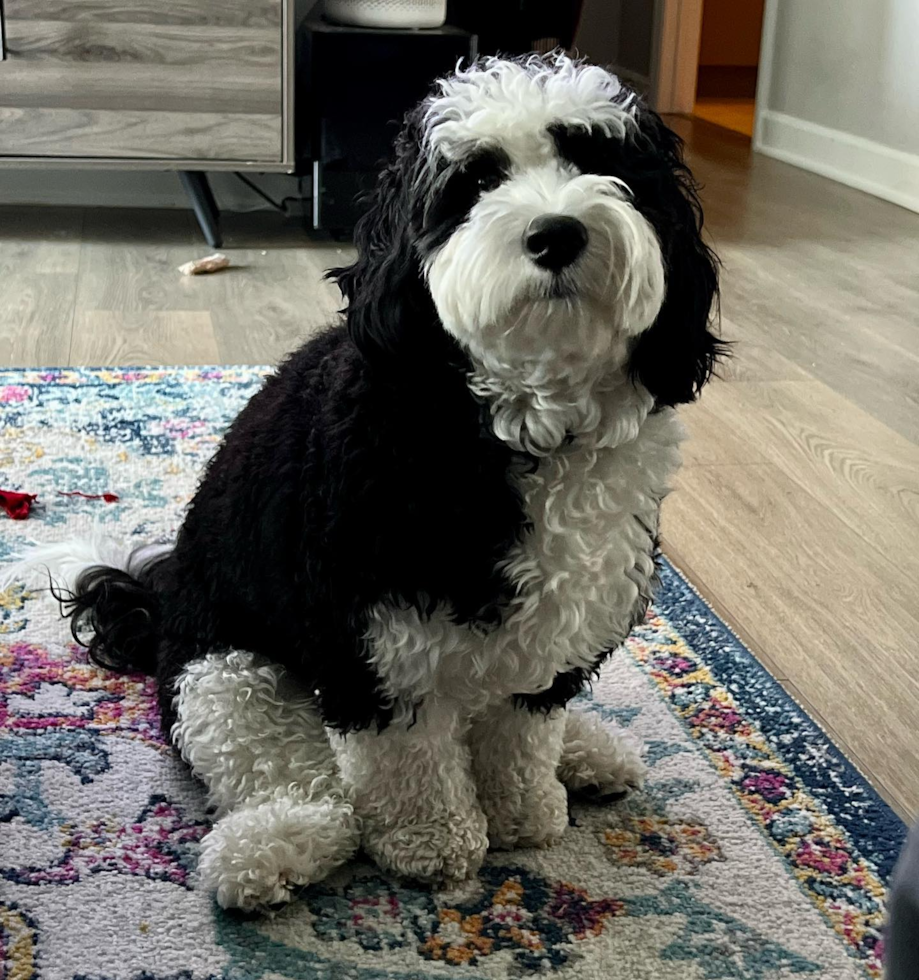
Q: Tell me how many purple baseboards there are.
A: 0